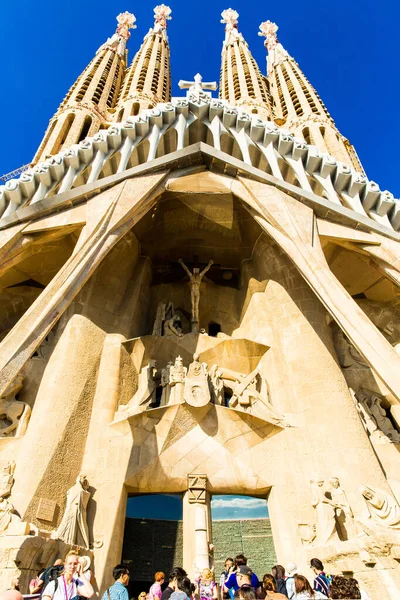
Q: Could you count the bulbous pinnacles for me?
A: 4